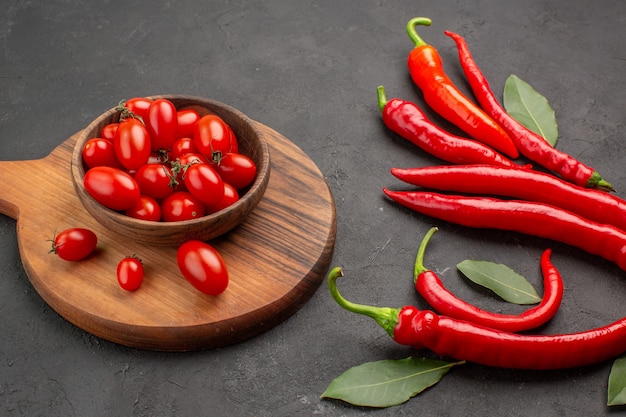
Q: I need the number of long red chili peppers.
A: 7